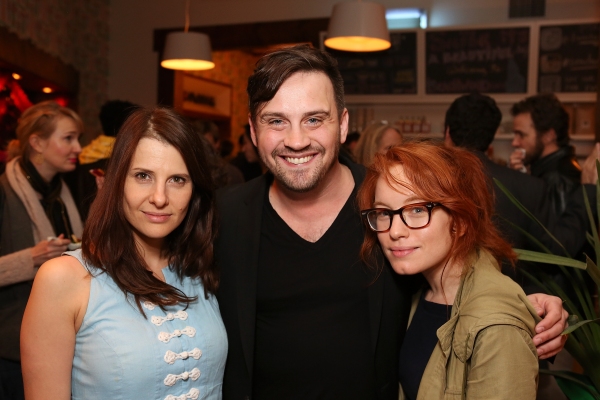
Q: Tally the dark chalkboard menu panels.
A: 3